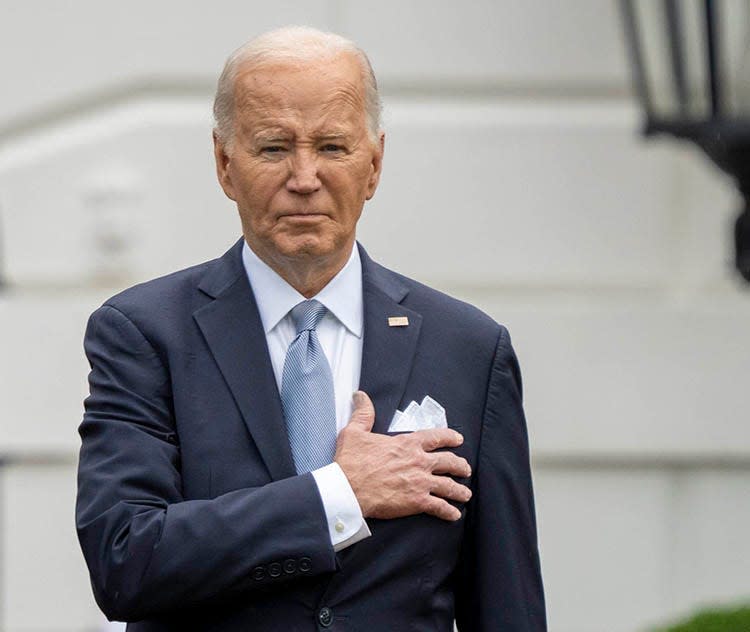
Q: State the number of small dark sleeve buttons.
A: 4